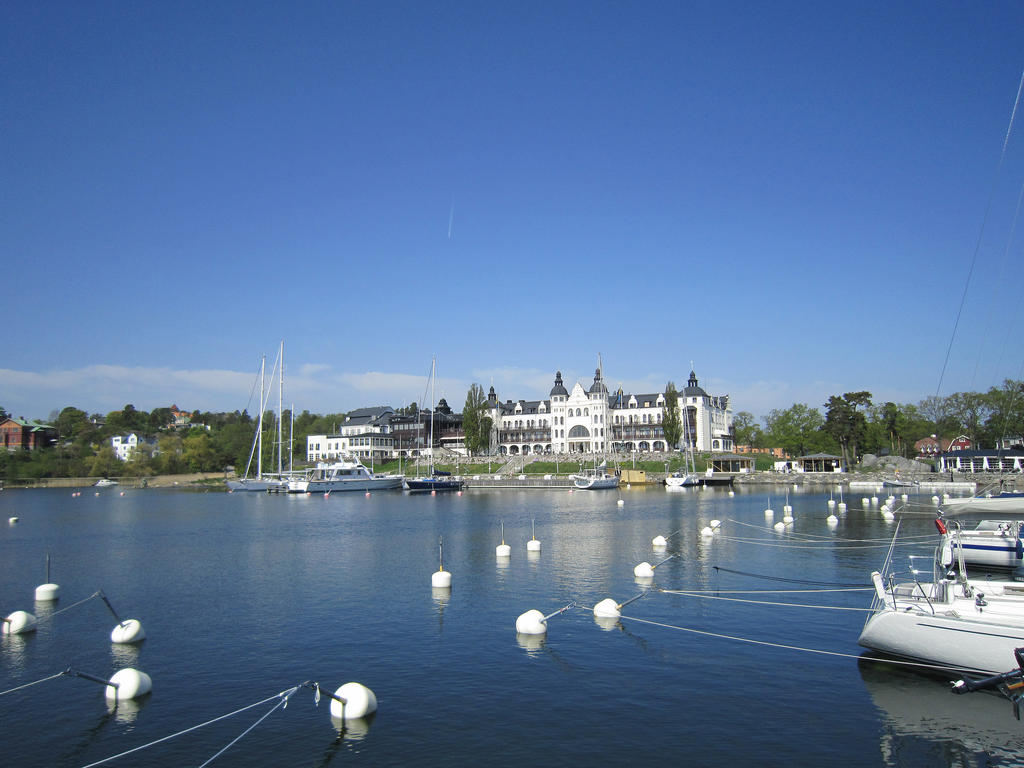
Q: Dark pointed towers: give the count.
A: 4